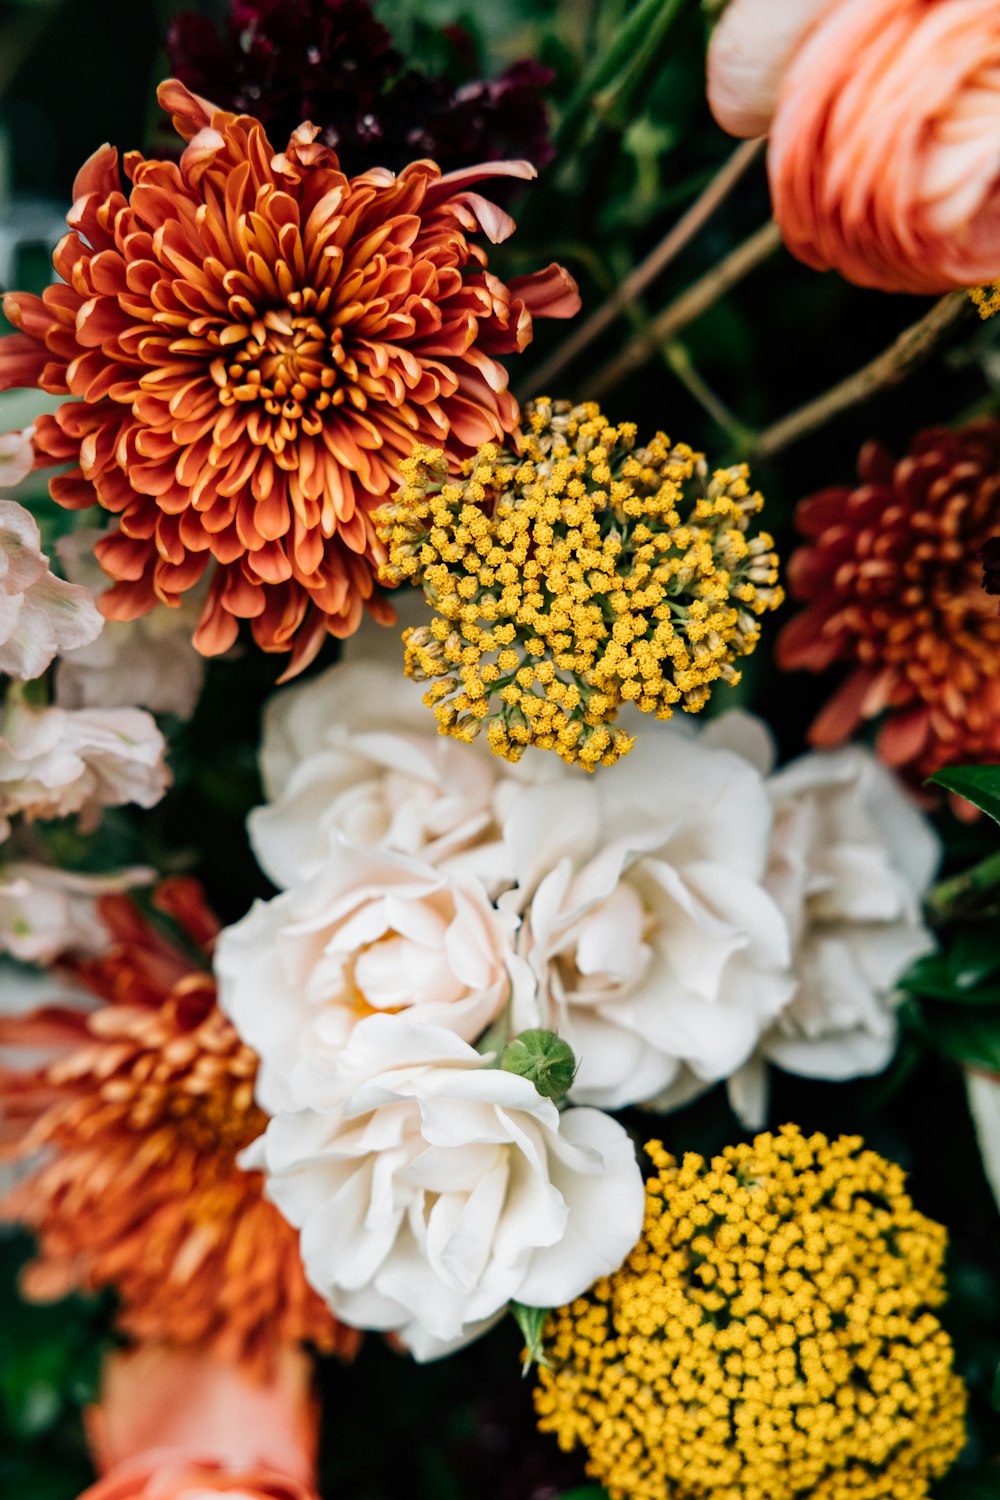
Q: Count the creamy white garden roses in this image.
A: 5